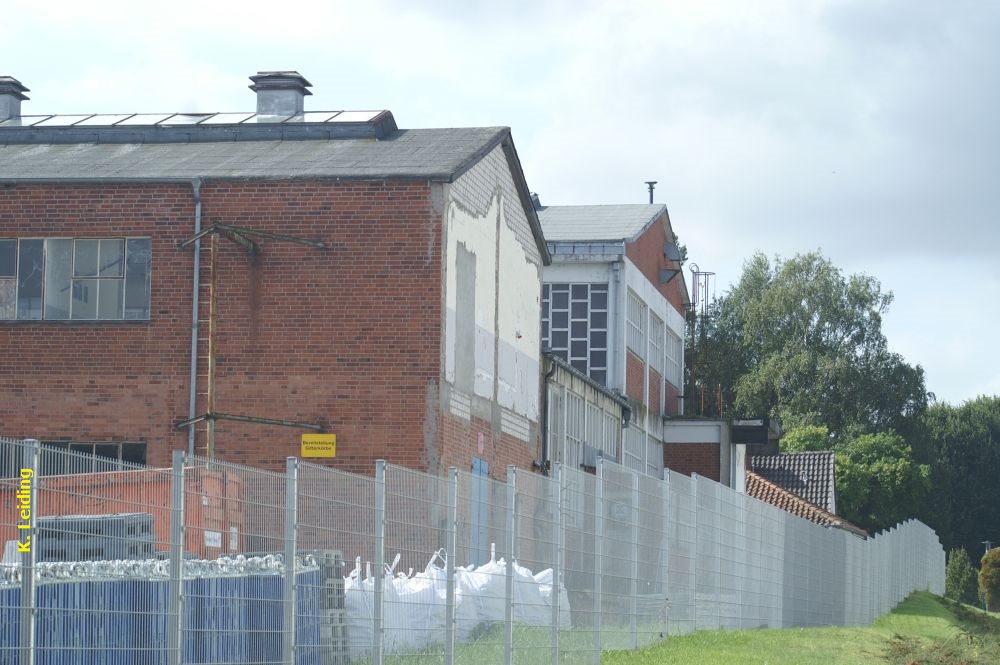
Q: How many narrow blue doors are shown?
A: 2